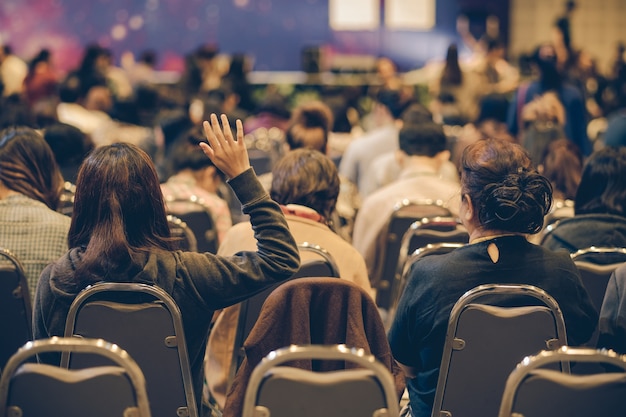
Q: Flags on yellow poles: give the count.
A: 0